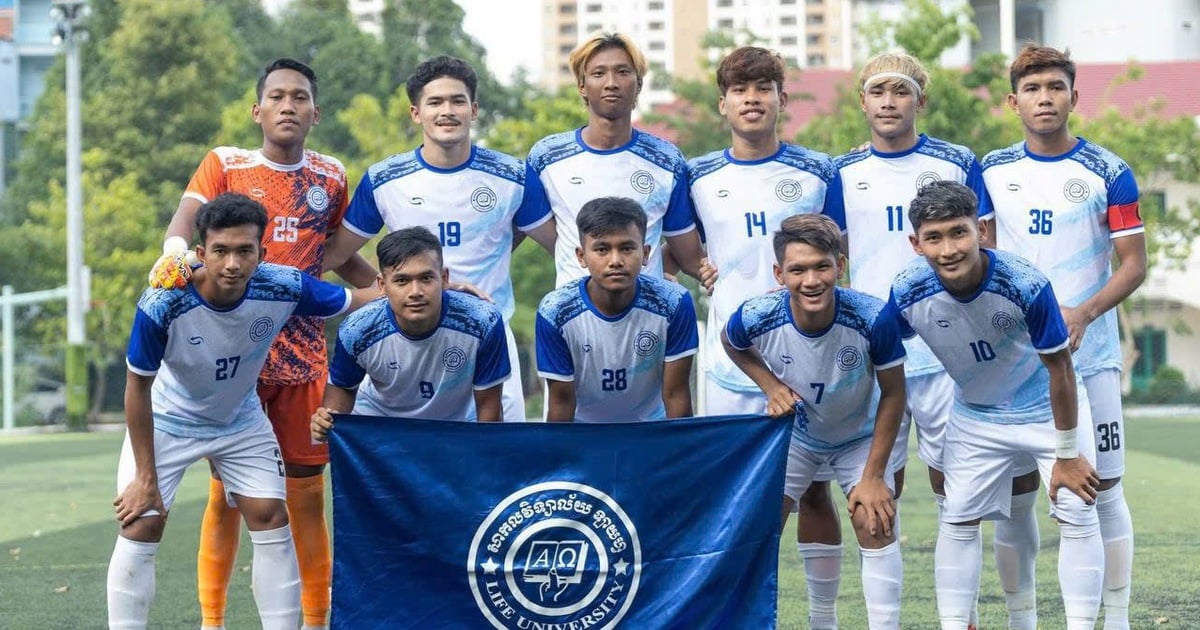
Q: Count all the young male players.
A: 11